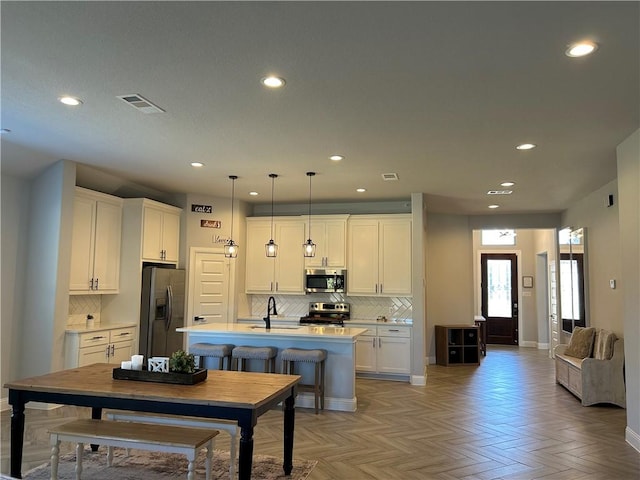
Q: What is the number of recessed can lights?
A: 10